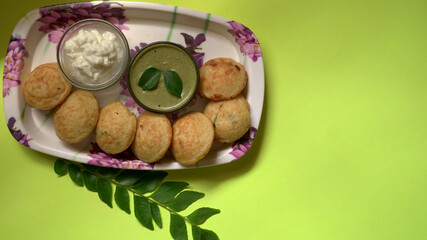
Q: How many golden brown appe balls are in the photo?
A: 7